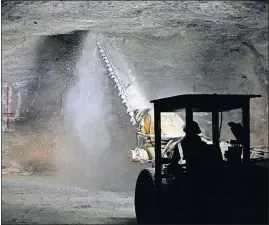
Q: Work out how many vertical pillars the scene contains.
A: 4